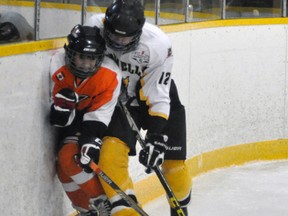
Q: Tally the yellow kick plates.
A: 1